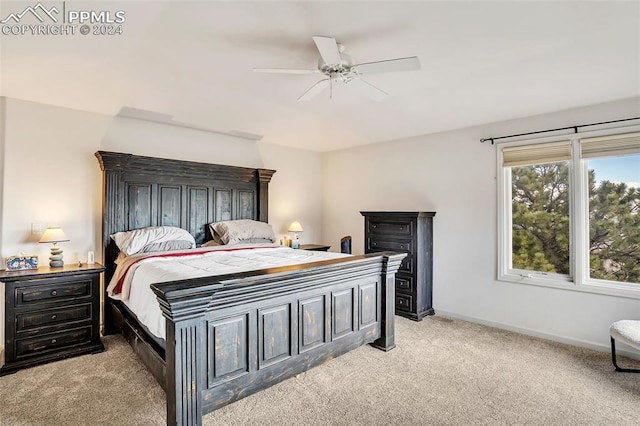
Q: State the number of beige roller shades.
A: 2